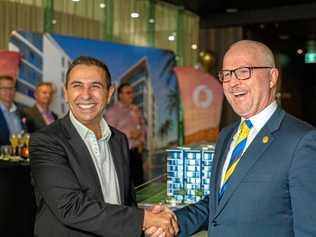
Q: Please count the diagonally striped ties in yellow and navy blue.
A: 1